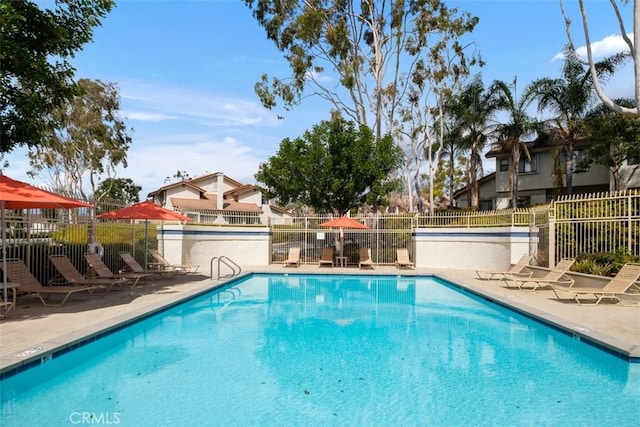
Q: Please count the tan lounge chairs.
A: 12